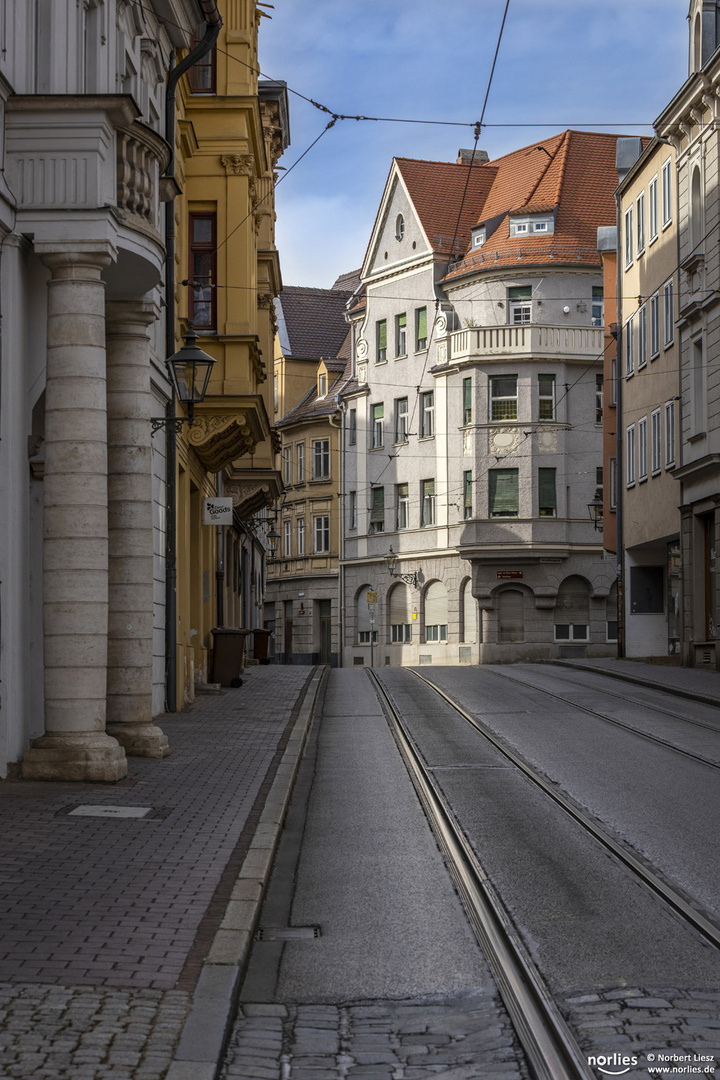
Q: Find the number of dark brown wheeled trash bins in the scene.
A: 2